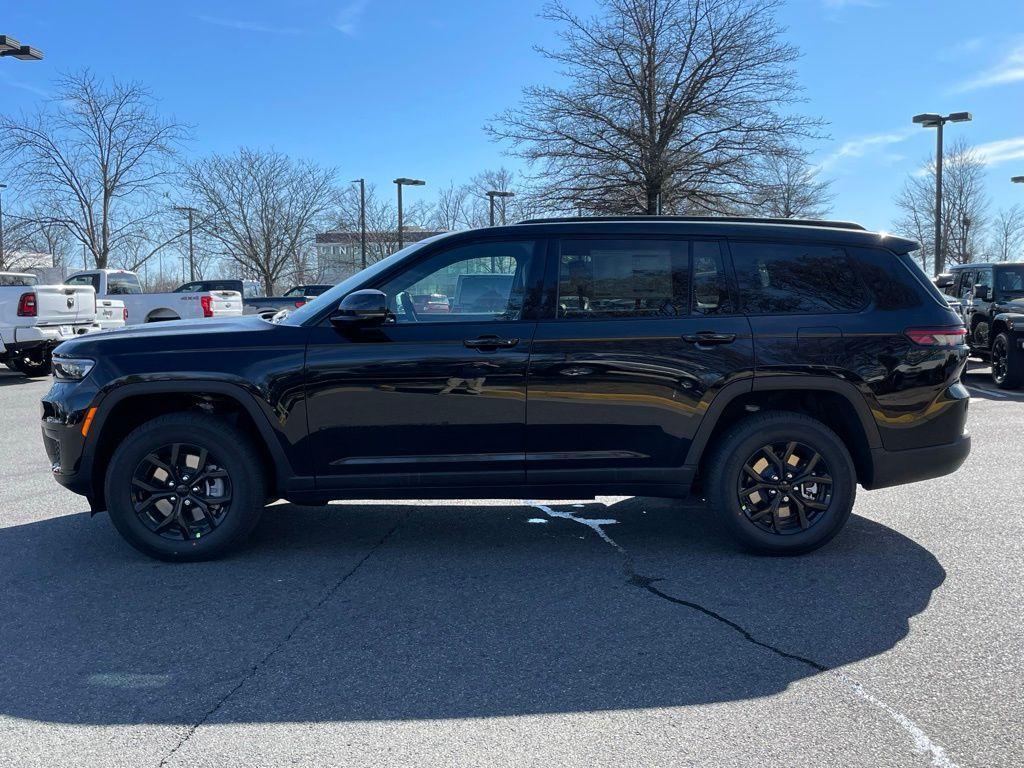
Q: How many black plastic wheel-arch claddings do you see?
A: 2